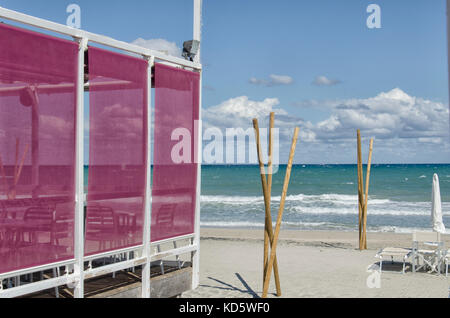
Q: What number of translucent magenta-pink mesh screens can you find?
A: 3